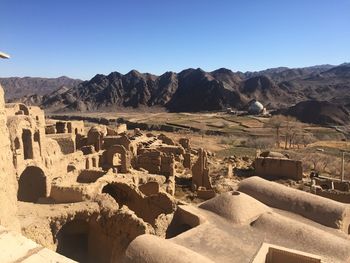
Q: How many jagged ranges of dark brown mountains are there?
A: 1